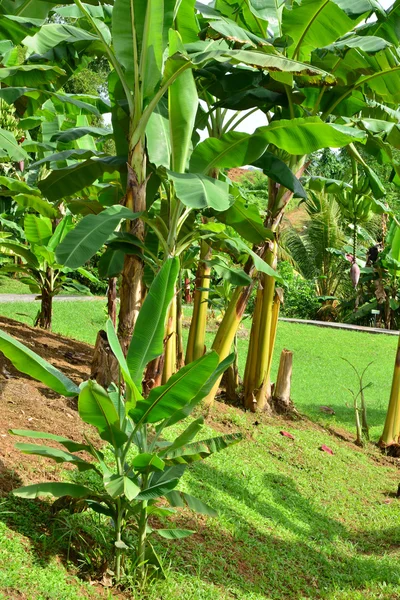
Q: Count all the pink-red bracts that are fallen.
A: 2